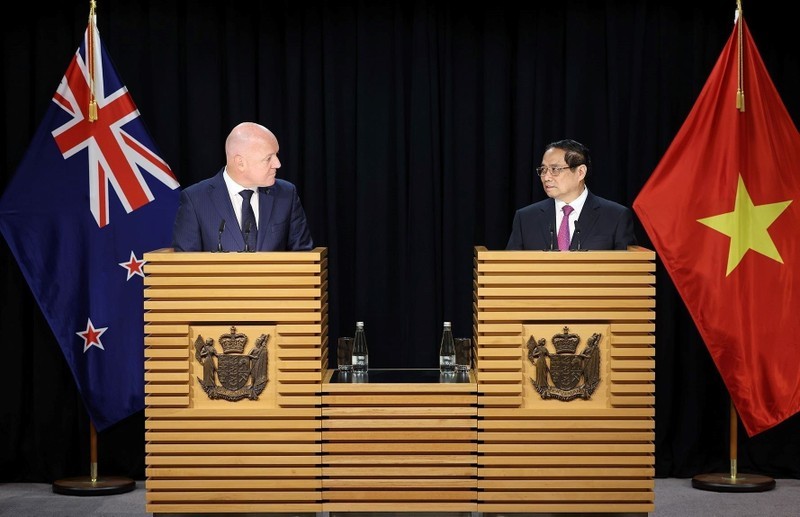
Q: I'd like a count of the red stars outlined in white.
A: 2